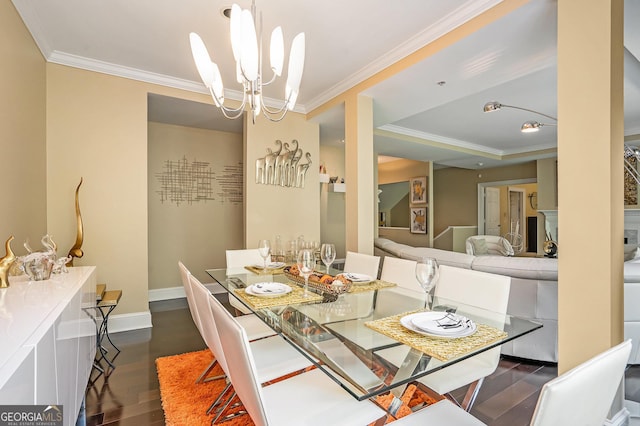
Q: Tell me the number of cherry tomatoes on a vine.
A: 0